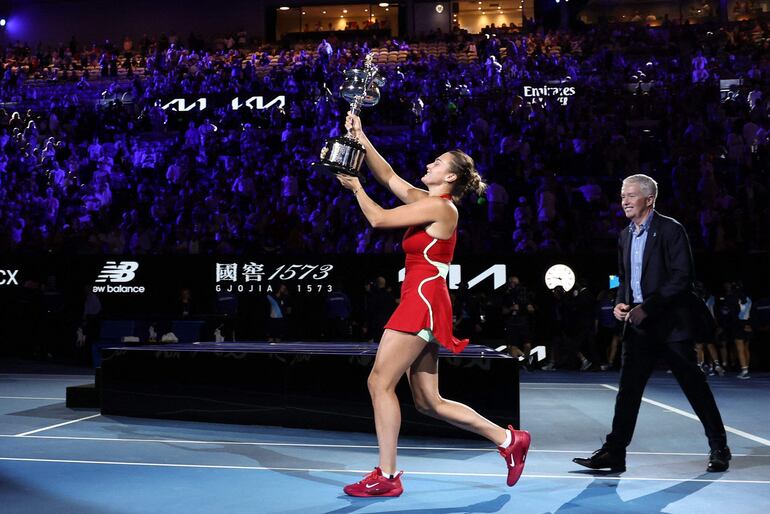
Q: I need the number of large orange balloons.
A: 0